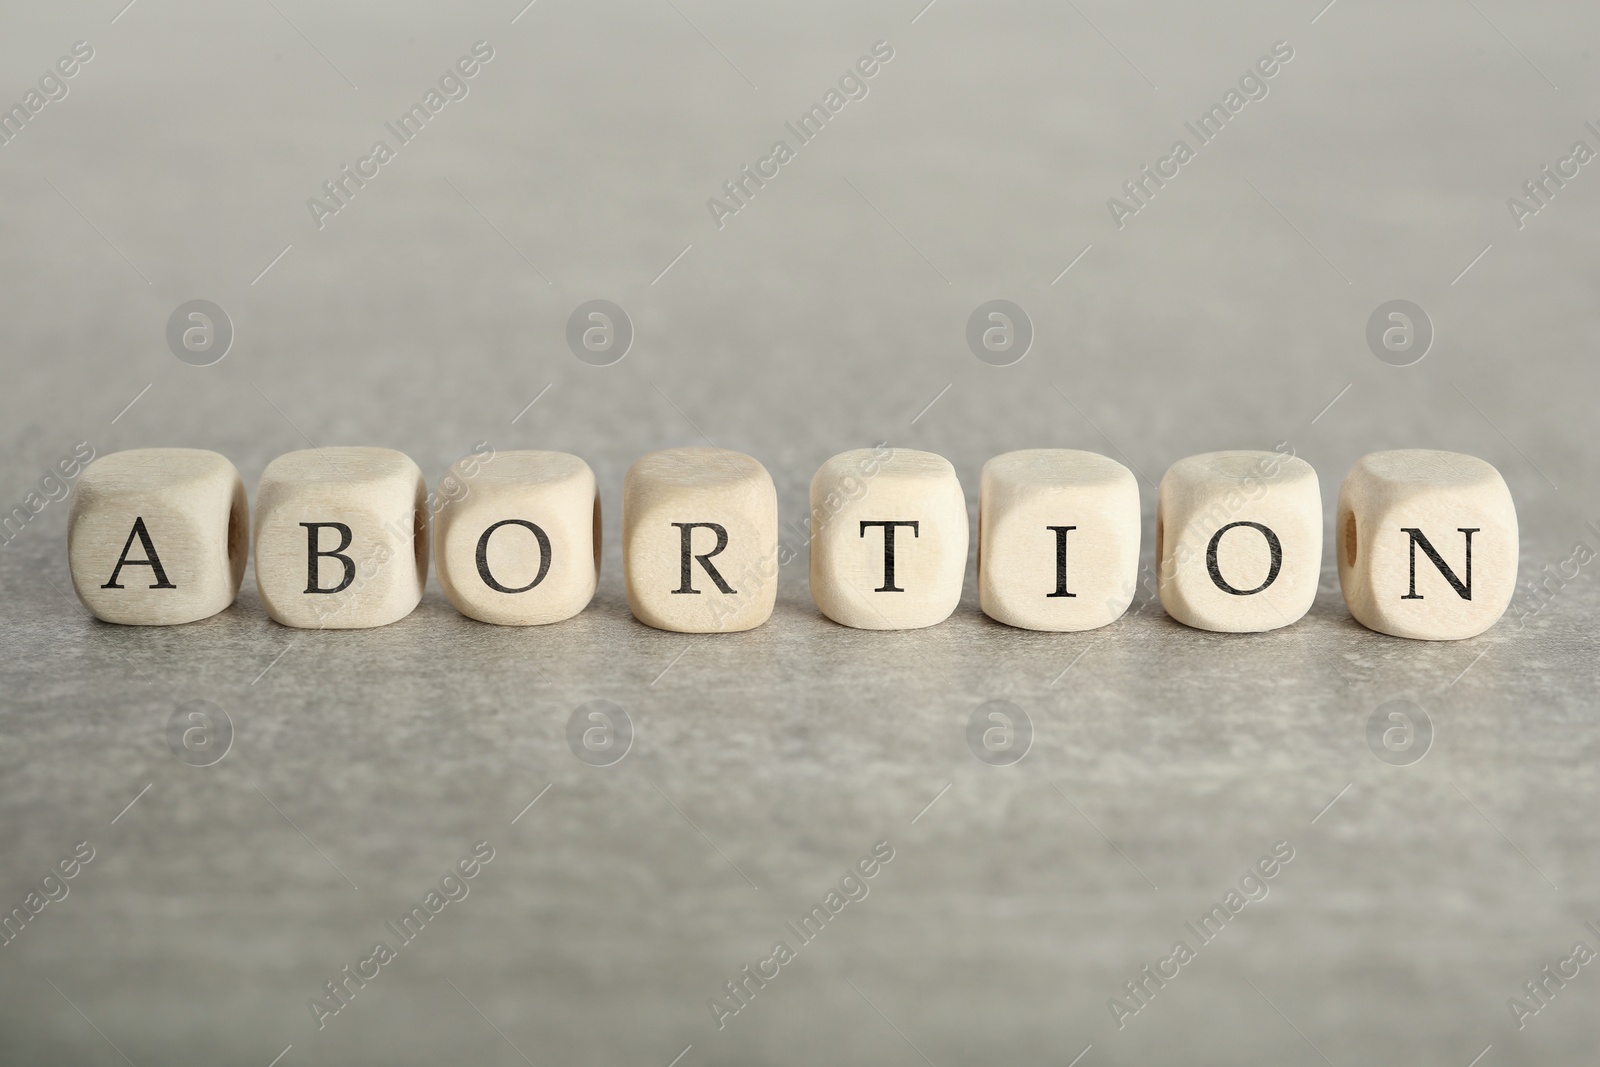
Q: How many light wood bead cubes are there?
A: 8